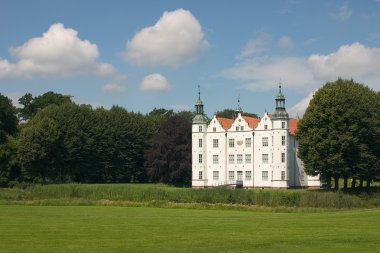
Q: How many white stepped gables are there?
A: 3